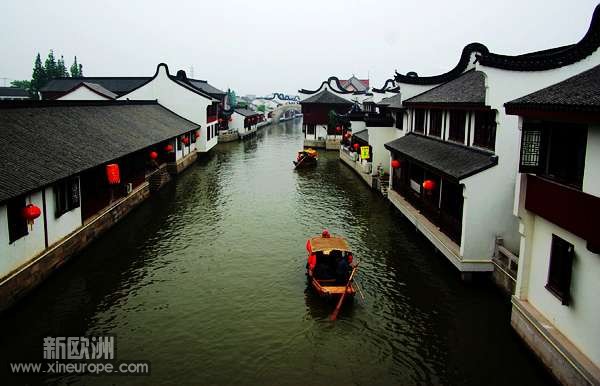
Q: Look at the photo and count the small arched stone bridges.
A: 1